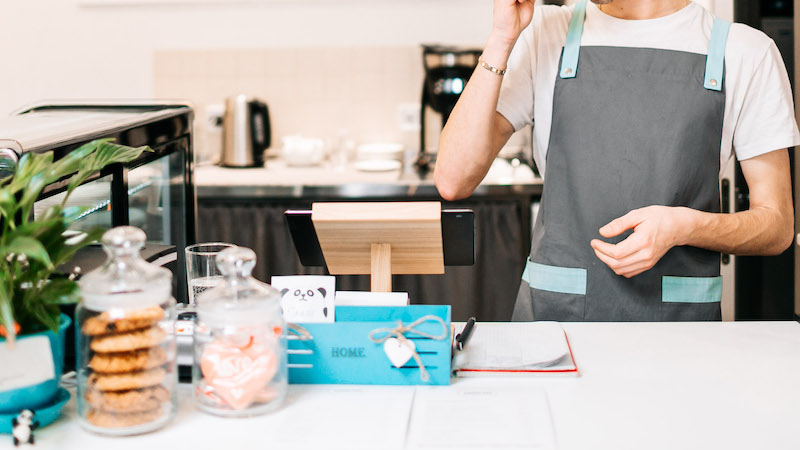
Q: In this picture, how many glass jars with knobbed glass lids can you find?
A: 2